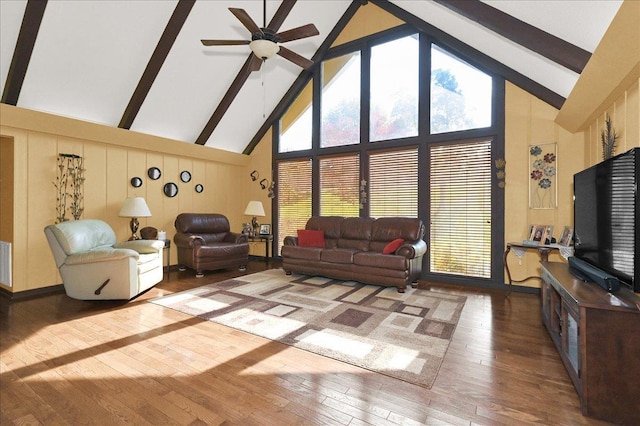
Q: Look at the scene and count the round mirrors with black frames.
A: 5